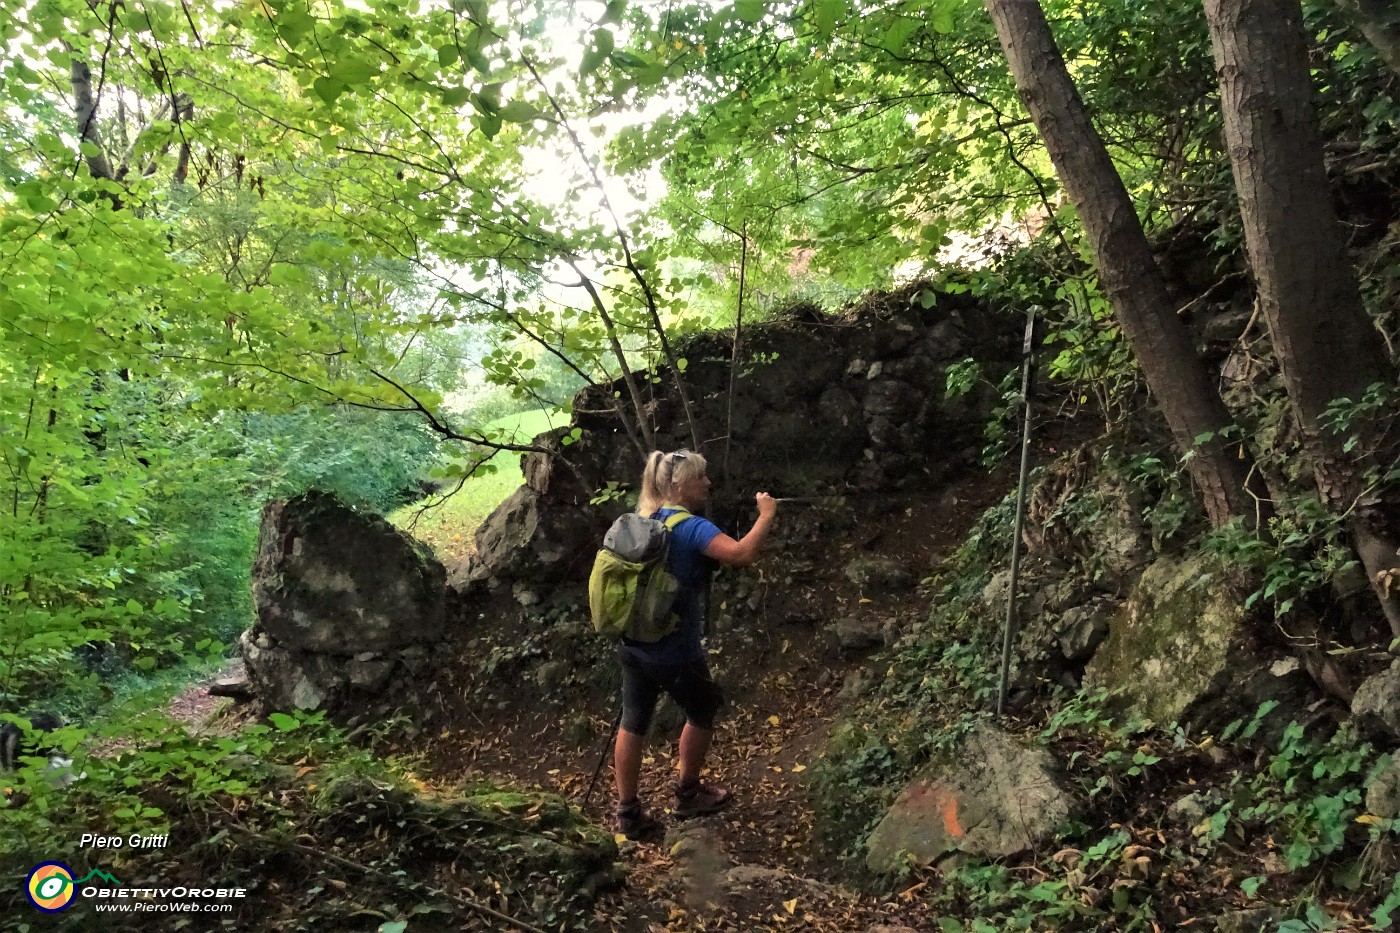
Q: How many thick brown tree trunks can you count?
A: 2